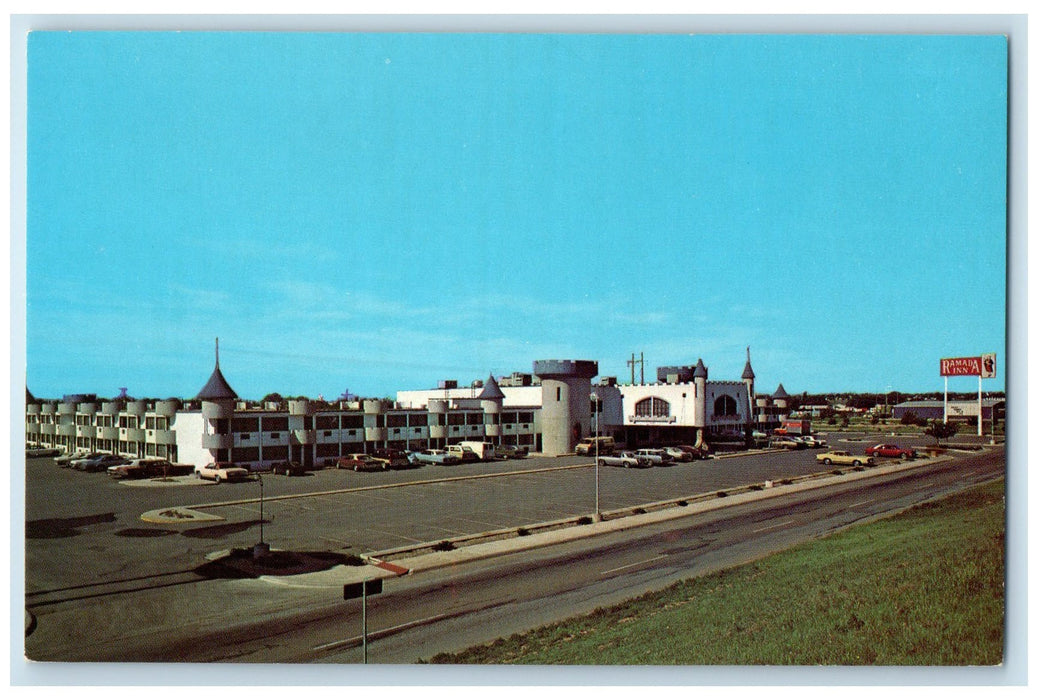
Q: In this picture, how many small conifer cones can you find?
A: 0